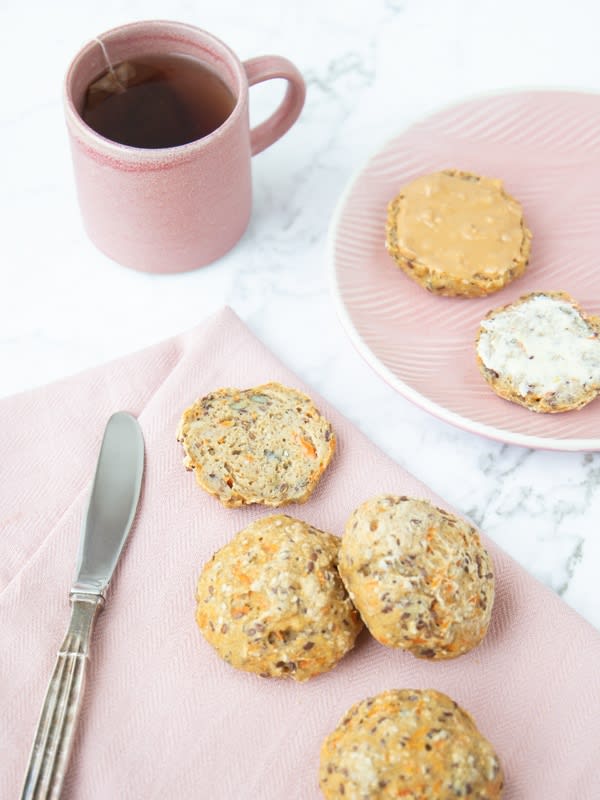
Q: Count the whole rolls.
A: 3